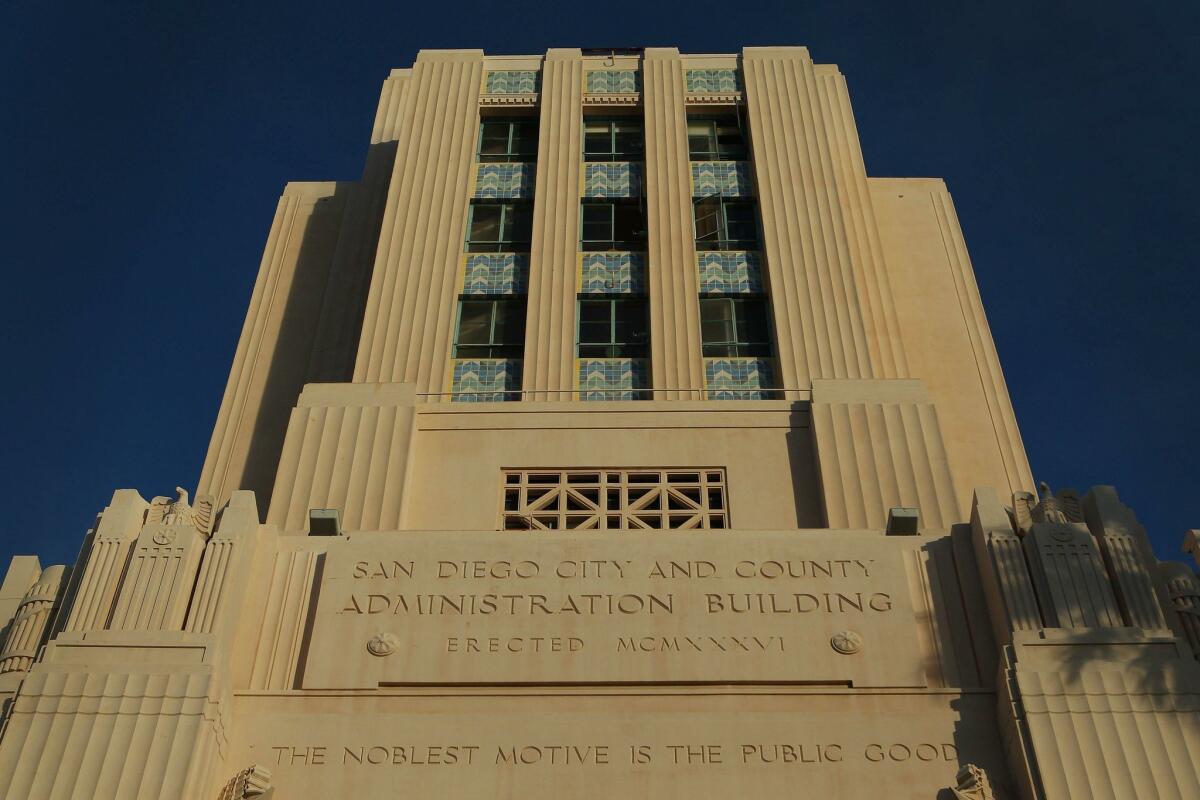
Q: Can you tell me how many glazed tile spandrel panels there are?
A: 12